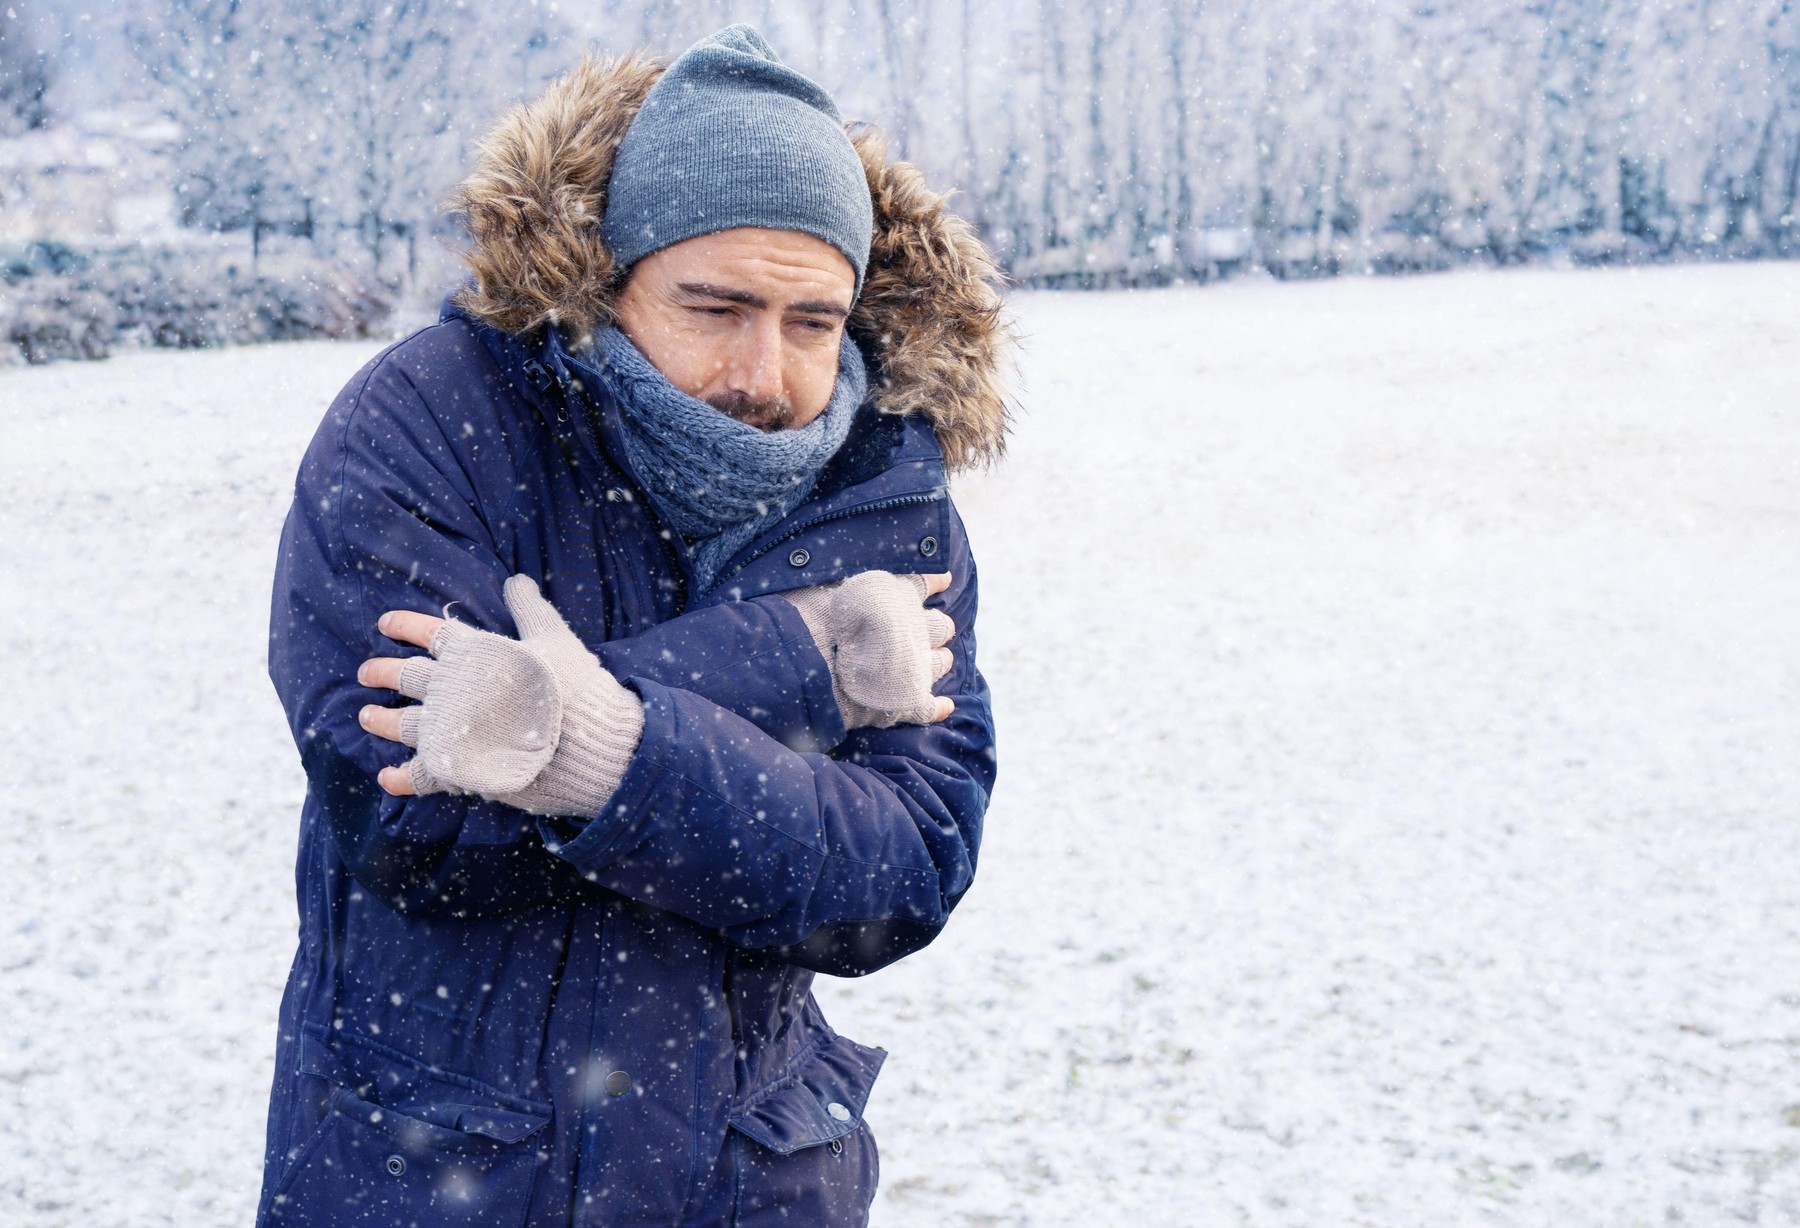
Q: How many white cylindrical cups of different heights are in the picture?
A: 0